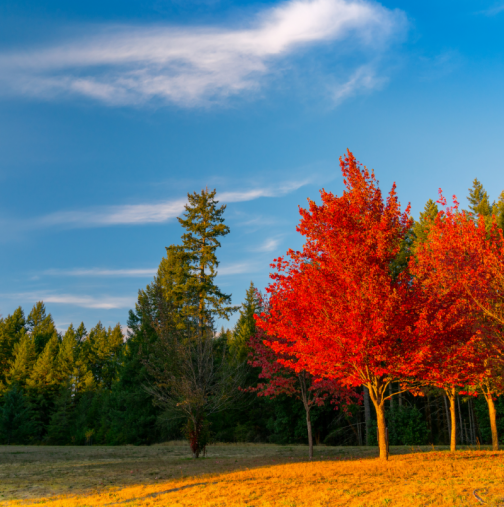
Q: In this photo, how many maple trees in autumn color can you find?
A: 4